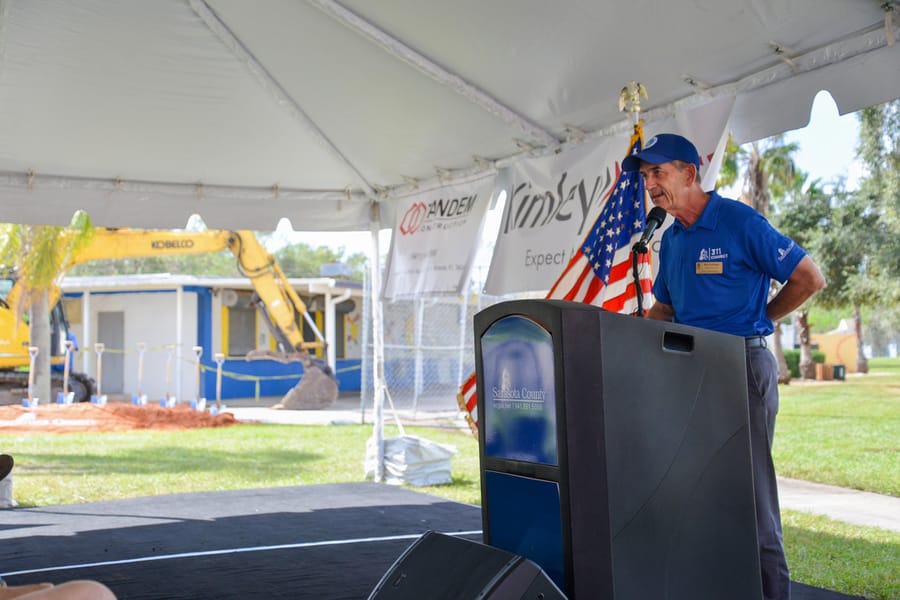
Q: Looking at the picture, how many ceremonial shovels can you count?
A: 7